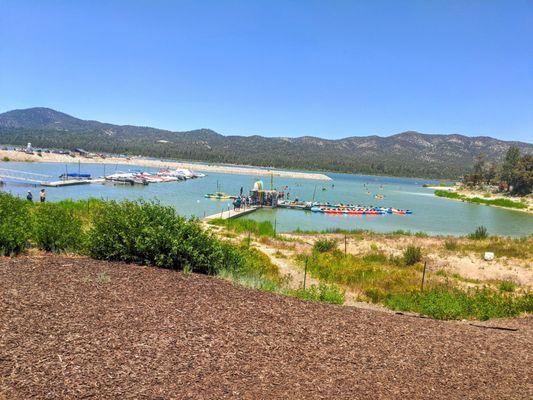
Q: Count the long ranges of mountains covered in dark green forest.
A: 1